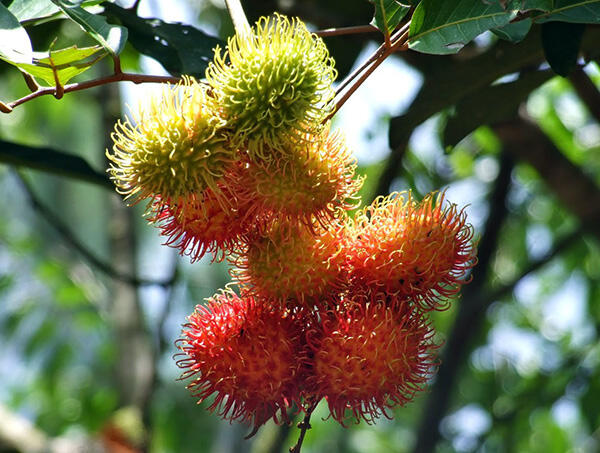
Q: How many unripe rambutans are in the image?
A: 2